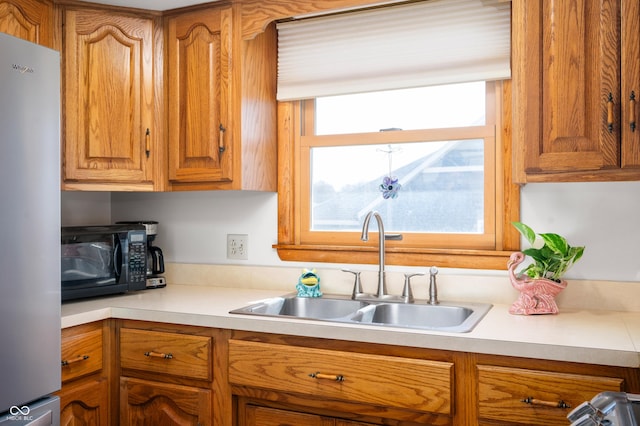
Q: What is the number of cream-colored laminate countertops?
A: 1